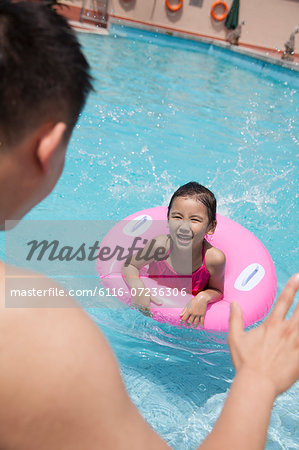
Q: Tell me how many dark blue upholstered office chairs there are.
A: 0